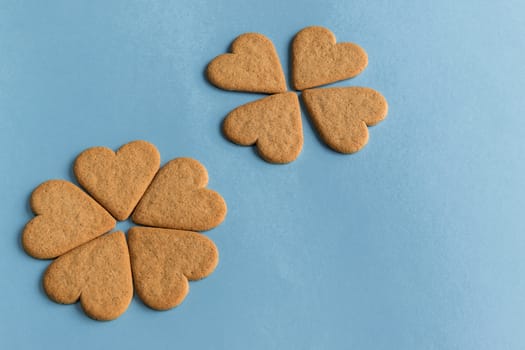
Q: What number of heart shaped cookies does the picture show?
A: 9